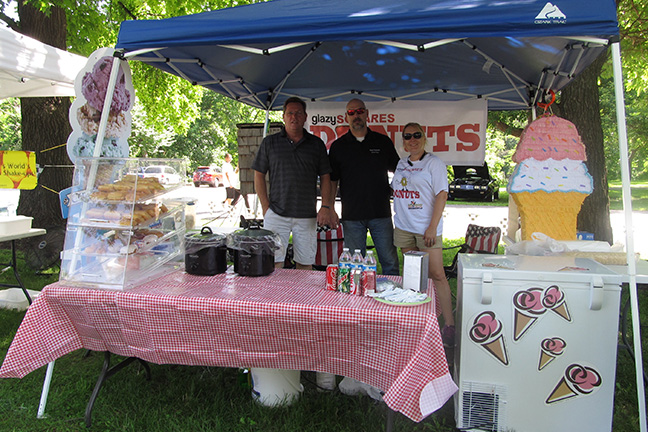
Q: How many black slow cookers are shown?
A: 2